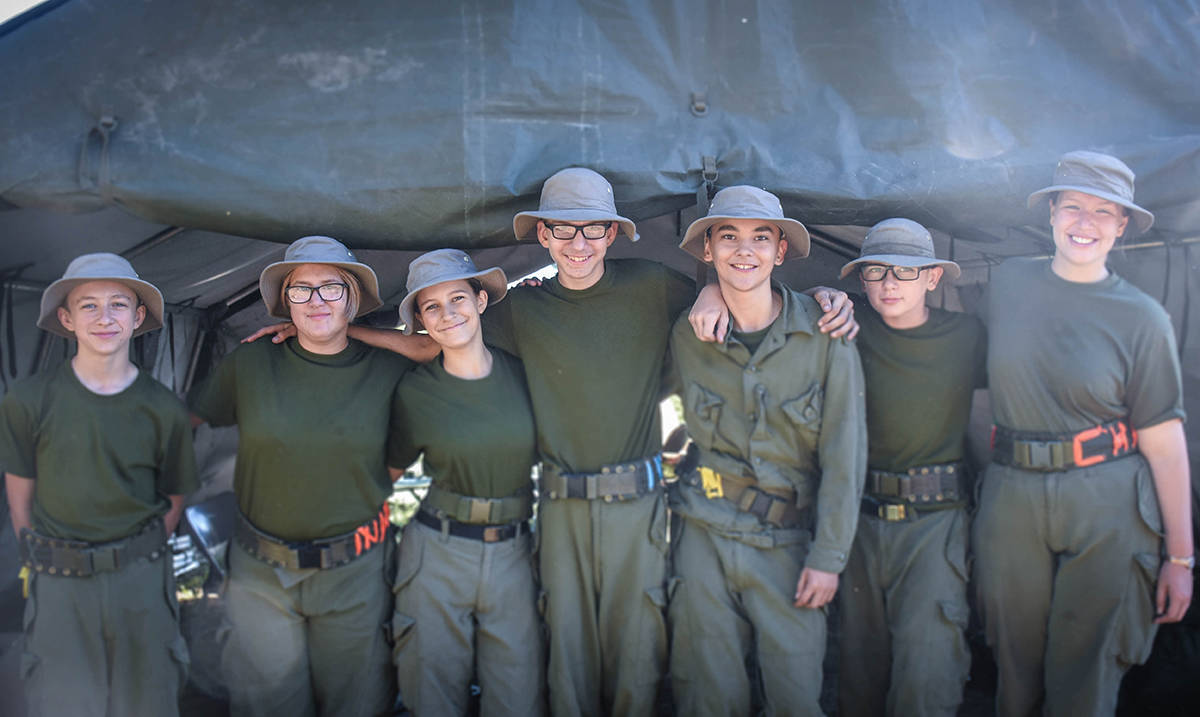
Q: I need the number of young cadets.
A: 7